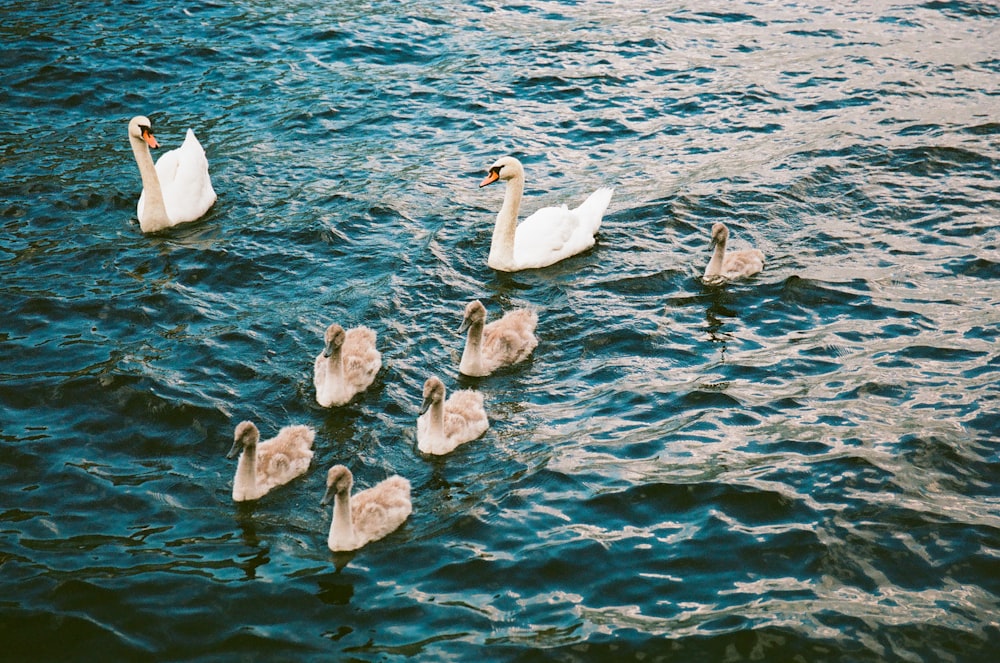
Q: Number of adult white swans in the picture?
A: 2